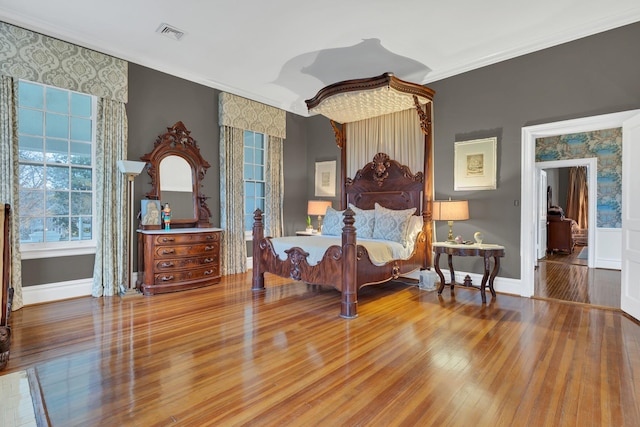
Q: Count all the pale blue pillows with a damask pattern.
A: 3